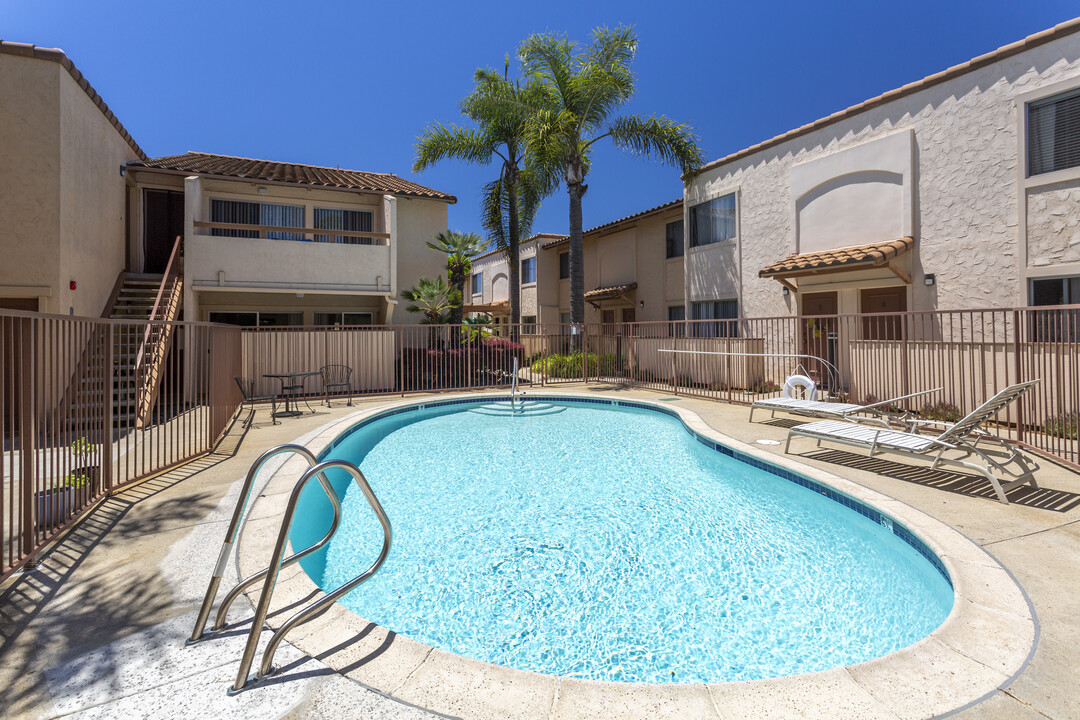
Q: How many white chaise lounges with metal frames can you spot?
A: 2